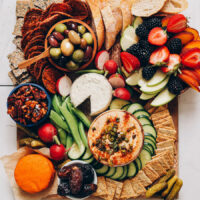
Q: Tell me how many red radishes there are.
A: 7